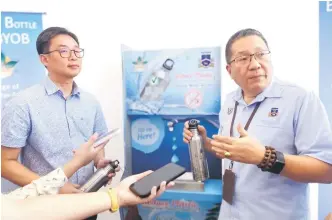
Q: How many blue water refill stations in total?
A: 1